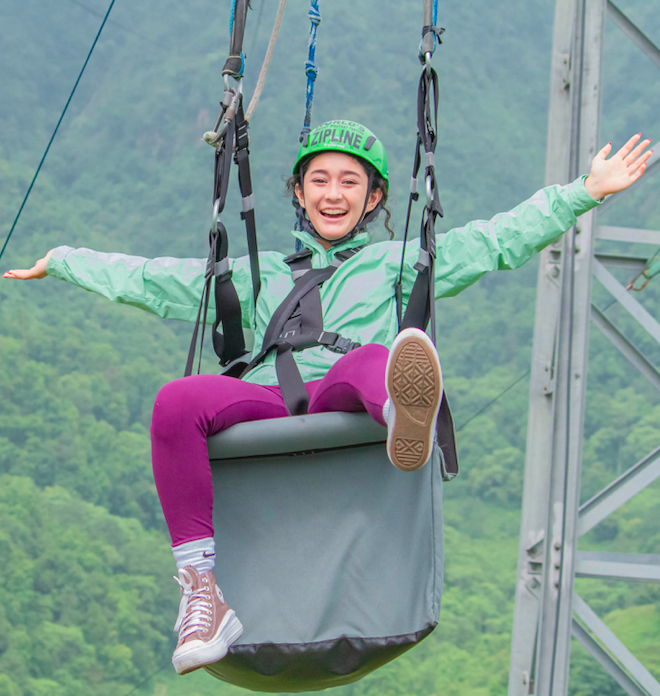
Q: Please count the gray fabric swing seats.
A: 1